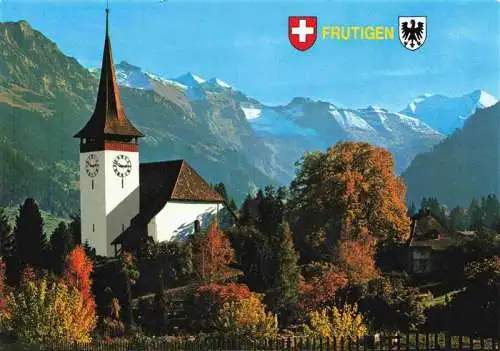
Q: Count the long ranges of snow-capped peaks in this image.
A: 1